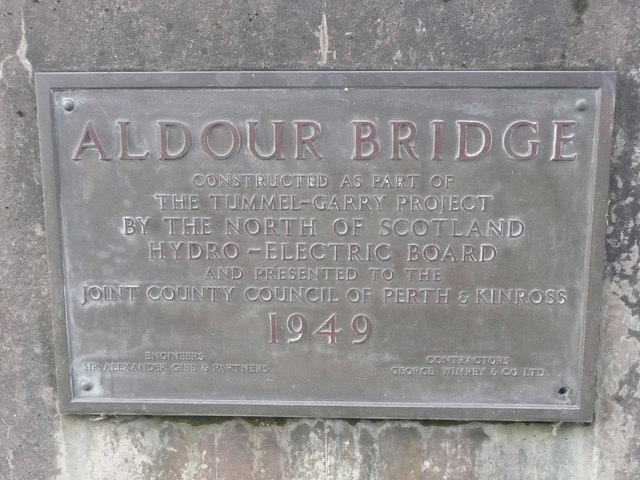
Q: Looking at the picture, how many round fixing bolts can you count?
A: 3